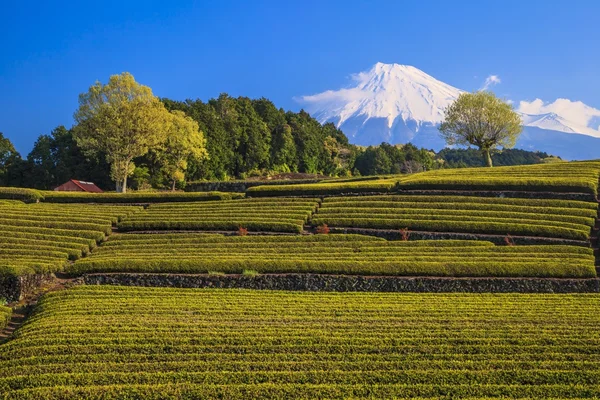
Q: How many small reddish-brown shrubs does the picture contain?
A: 4